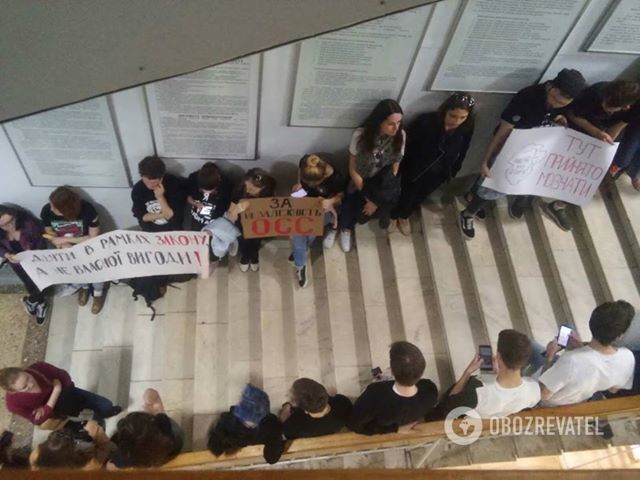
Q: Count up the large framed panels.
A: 5